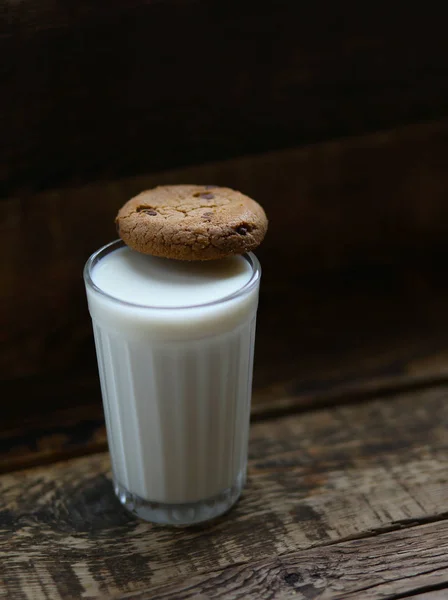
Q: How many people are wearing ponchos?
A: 0